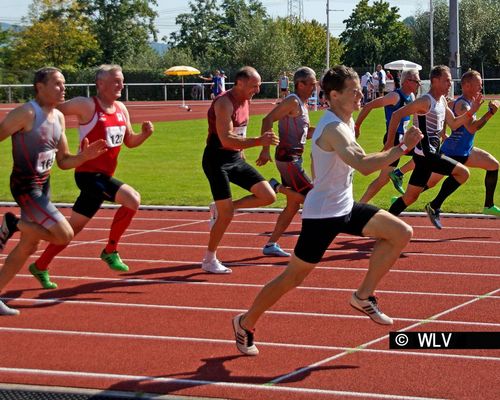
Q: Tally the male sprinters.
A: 8